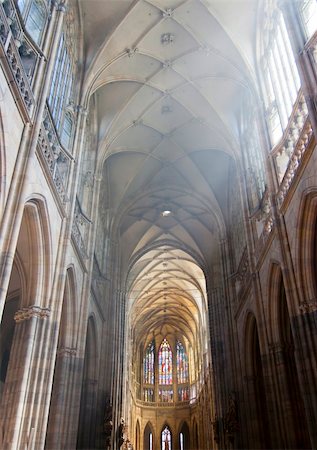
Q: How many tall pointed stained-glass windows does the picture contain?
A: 3